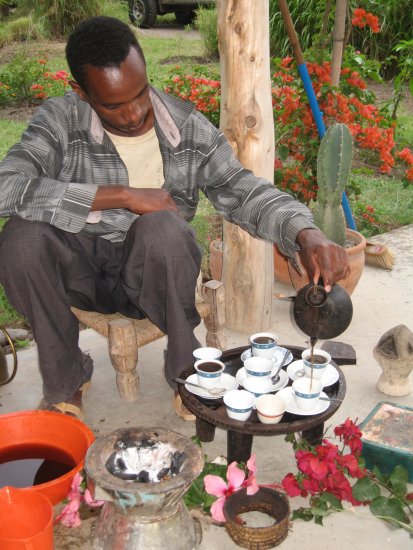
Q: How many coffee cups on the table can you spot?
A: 9